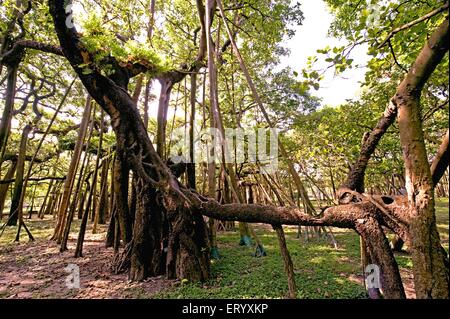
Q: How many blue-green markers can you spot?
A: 3